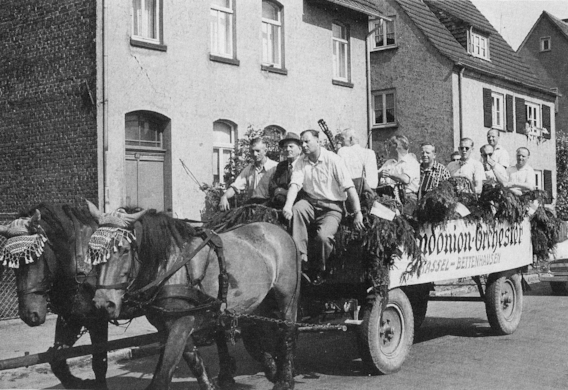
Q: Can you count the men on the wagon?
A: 11